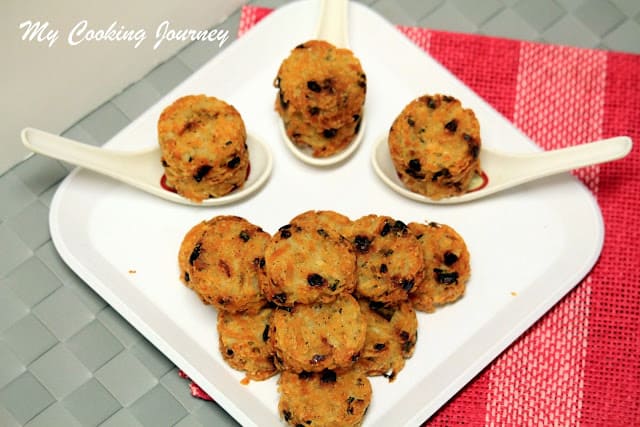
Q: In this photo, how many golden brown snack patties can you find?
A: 12